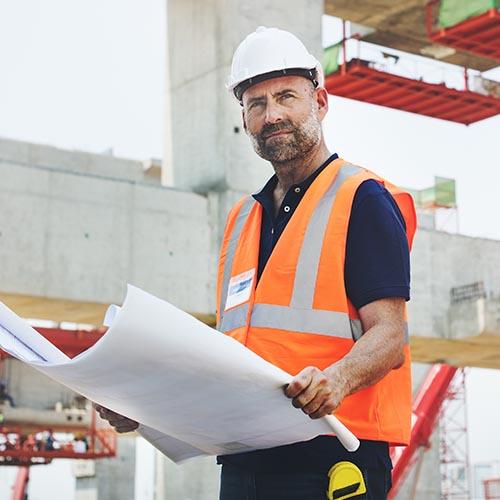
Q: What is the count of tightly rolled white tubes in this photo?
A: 1